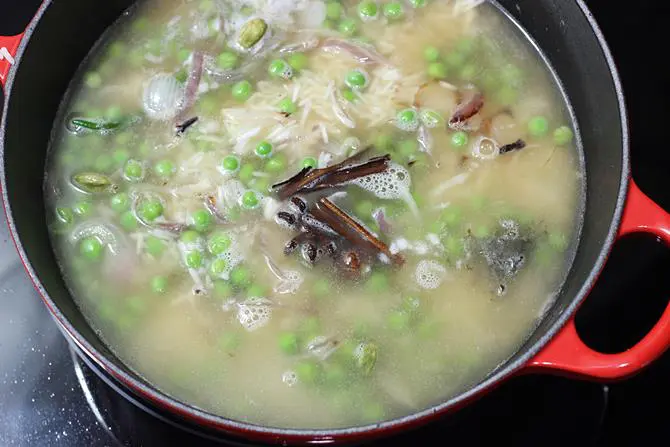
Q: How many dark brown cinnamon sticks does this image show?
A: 2